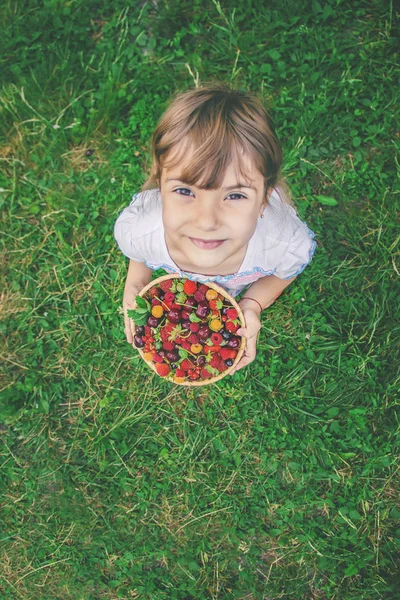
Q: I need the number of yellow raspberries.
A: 6